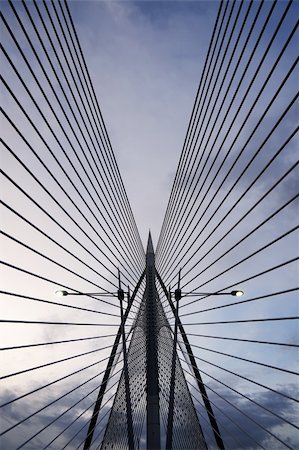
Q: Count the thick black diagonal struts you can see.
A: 2